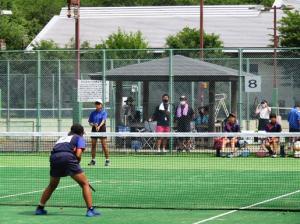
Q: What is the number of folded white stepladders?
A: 1